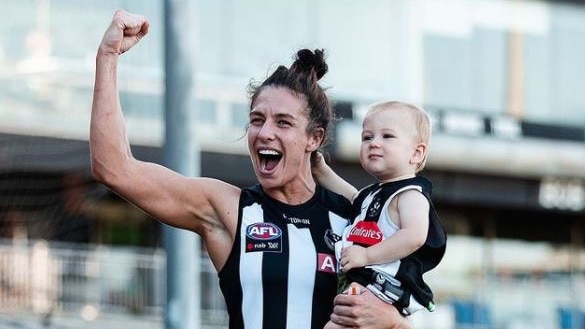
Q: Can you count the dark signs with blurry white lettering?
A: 1